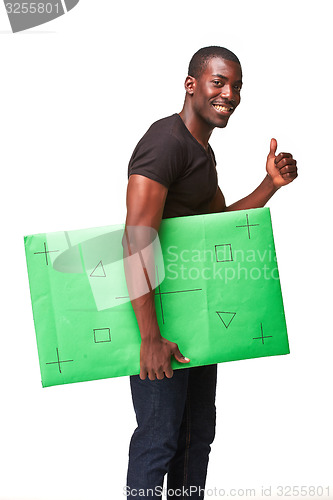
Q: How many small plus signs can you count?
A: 4